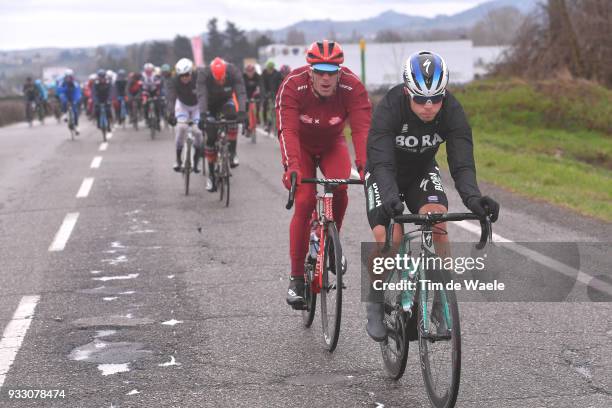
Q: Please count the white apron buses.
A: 0